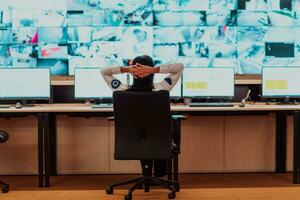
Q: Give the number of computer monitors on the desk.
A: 5